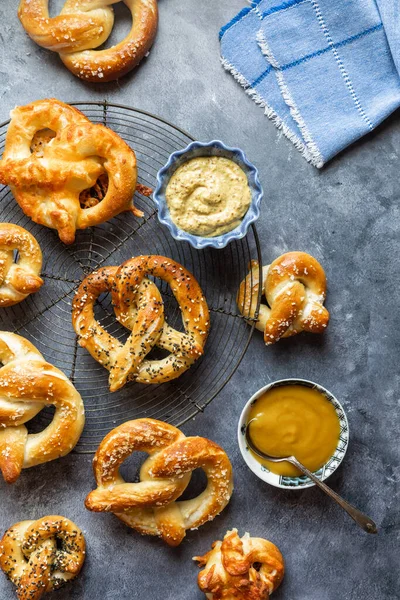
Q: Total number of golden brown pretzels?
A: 9